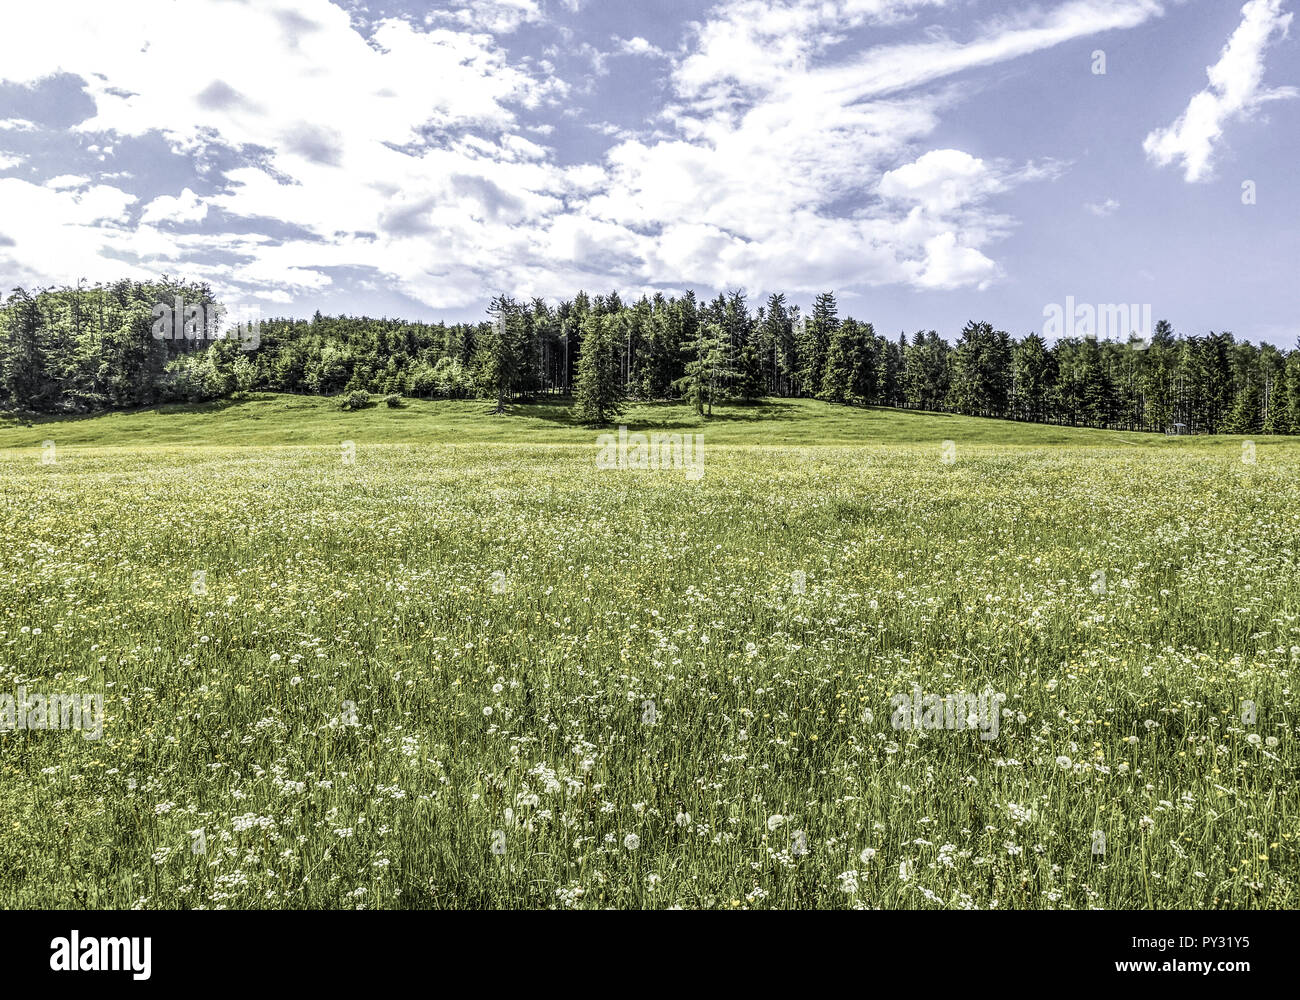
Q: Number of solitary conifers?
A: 3